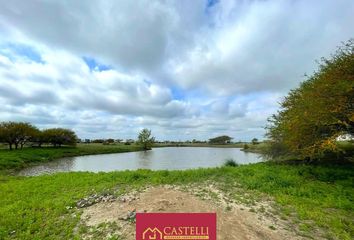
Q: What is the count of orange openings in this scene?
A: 0